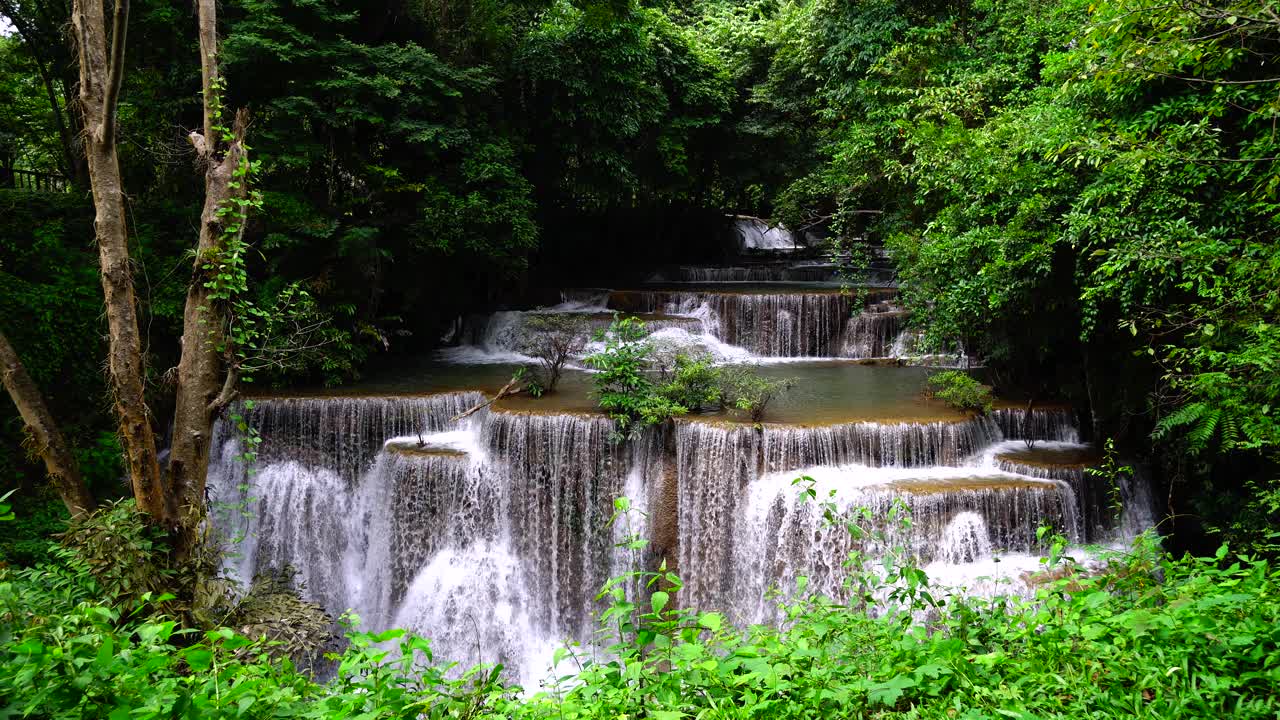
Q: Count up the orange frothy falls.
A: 0